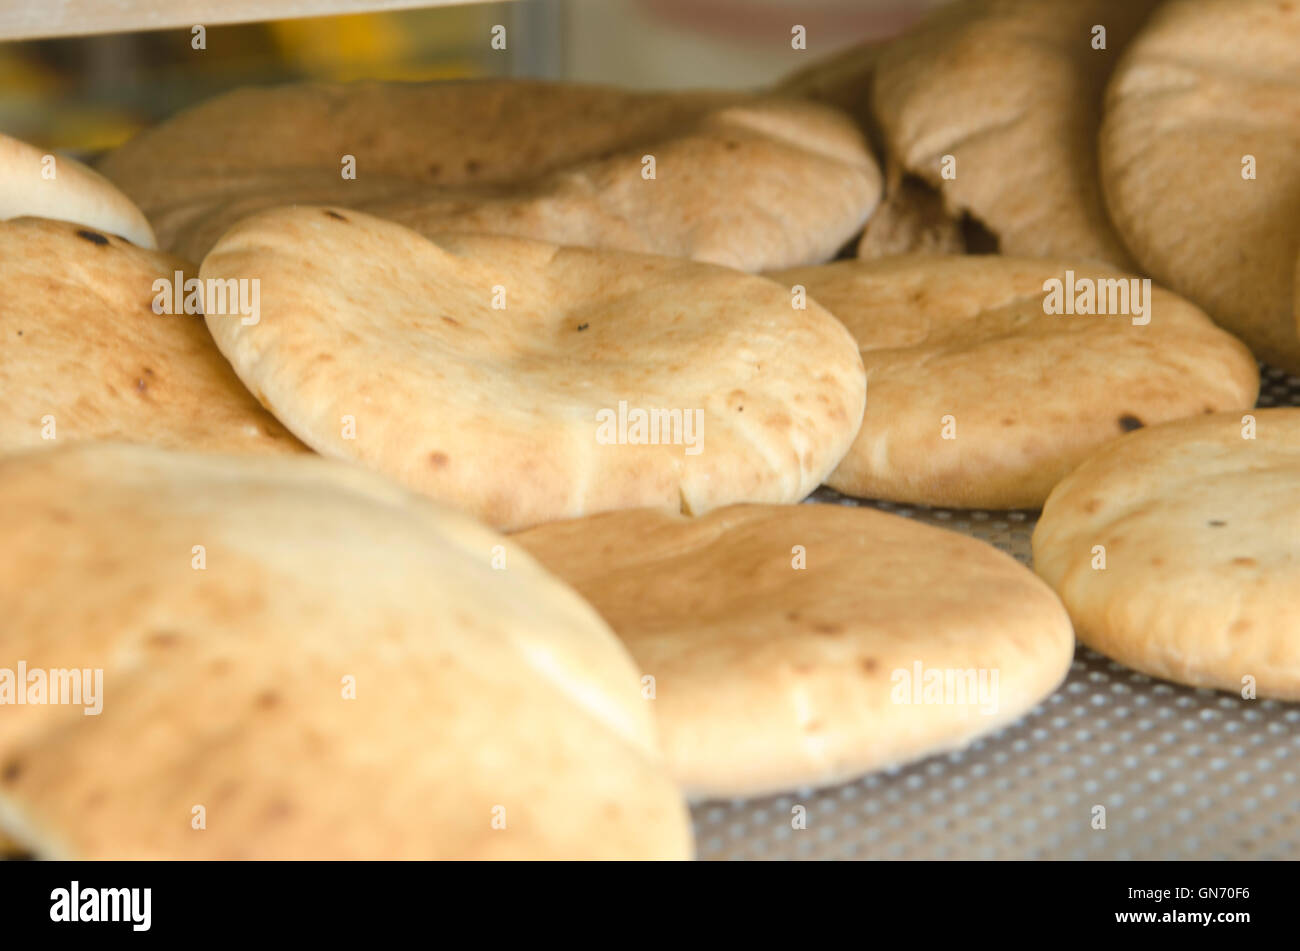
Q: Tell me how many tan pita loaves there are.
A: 7